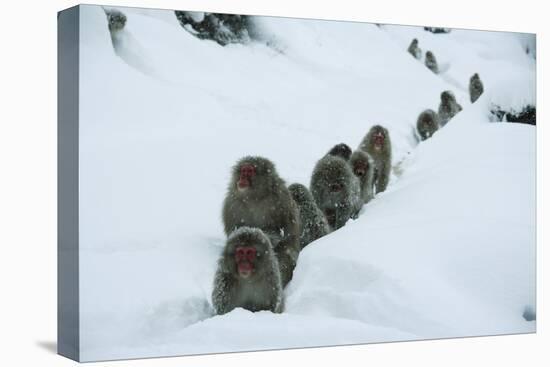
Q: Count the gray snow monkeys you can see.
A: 12